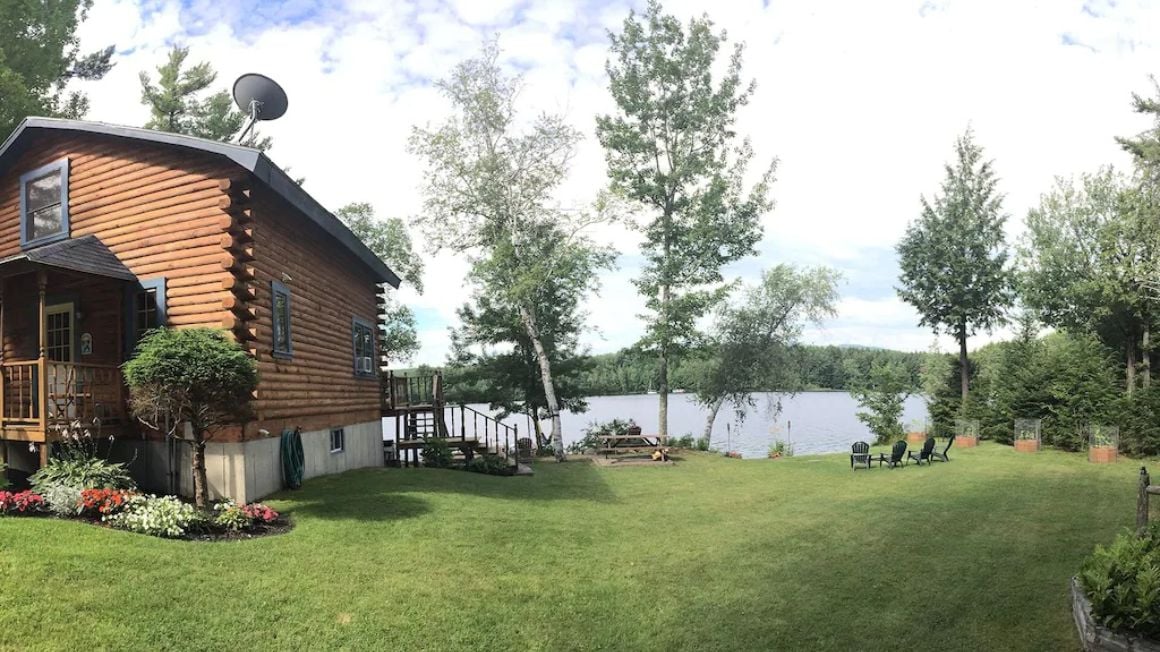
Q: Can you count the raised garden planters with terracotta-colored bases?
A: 4